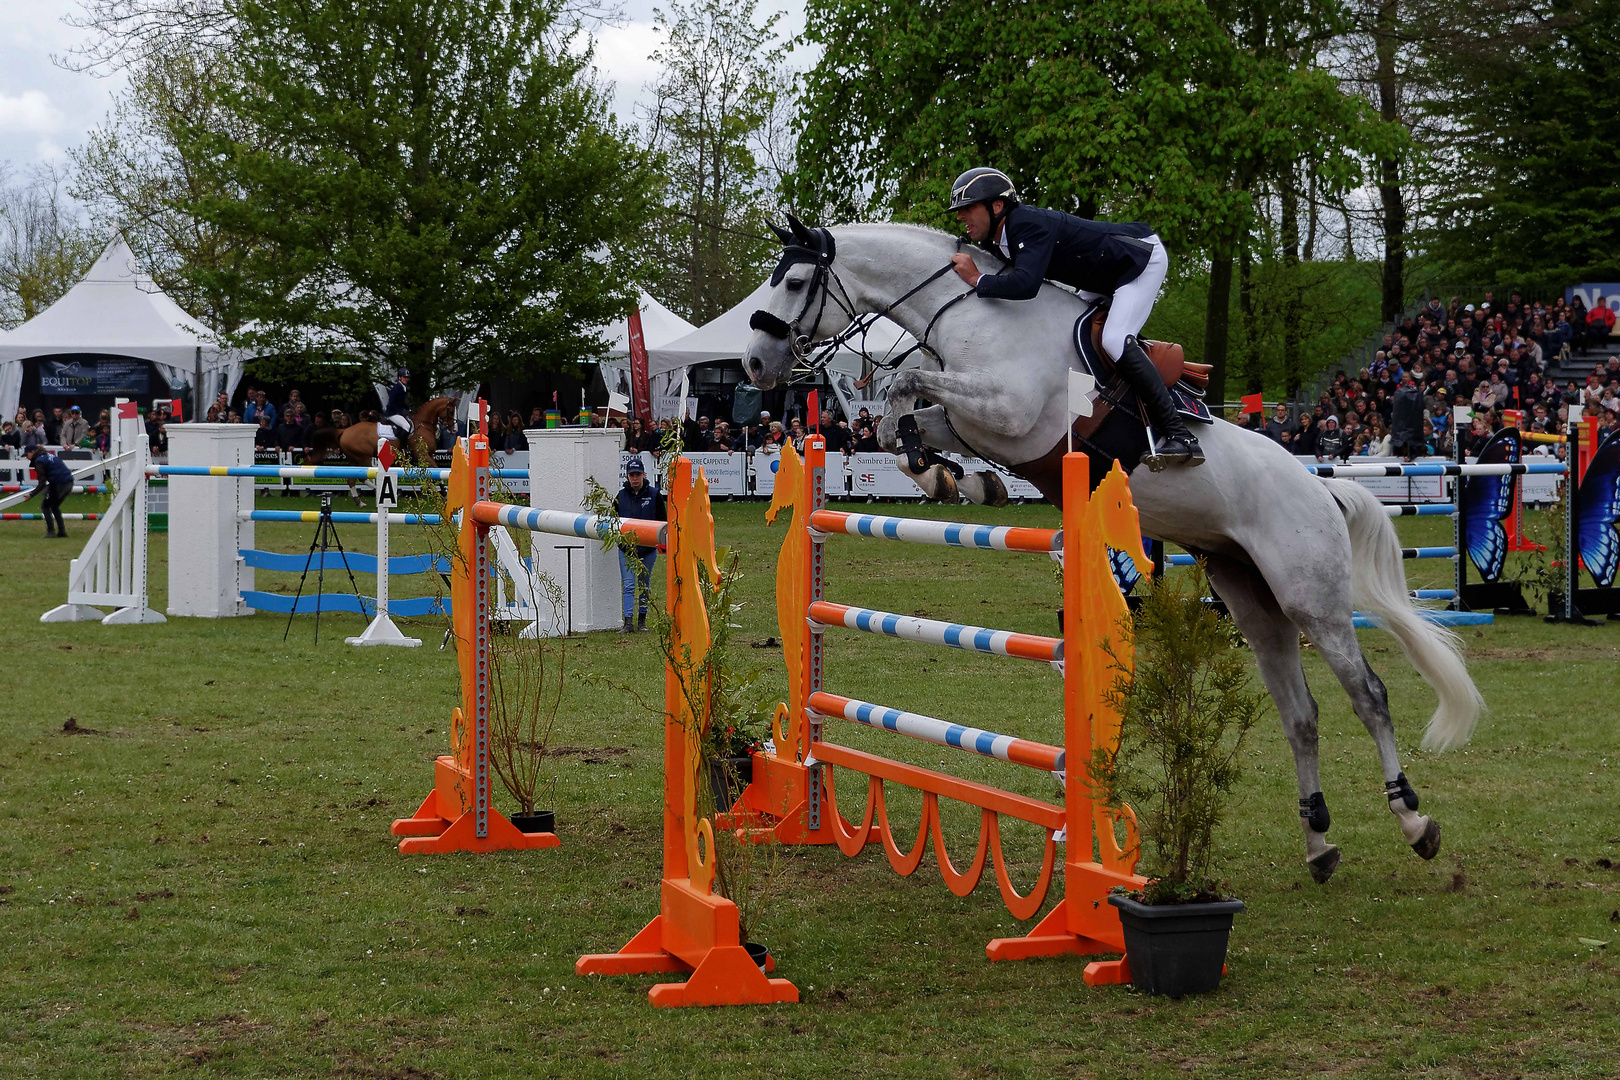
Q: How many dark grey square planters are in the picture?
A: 2